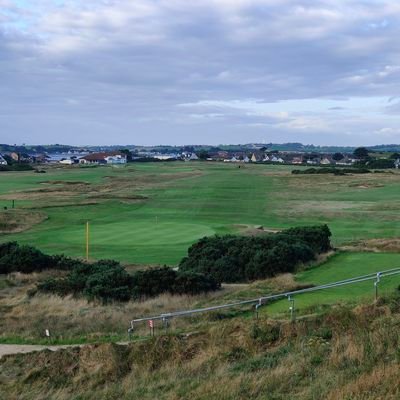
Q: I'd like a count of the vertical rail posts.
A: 5